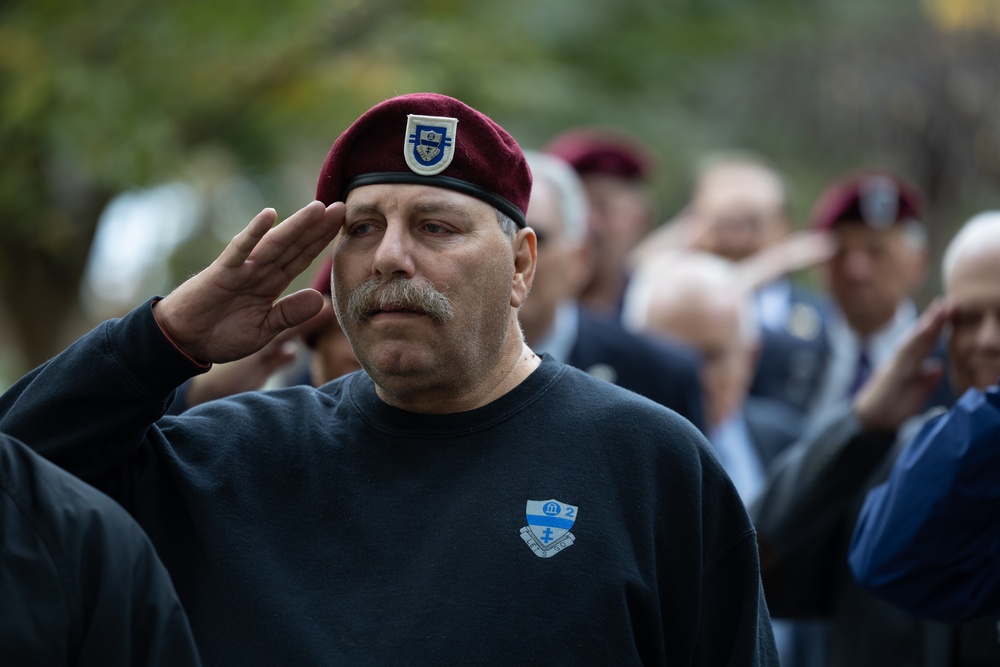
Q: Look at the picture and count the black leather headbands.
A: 1